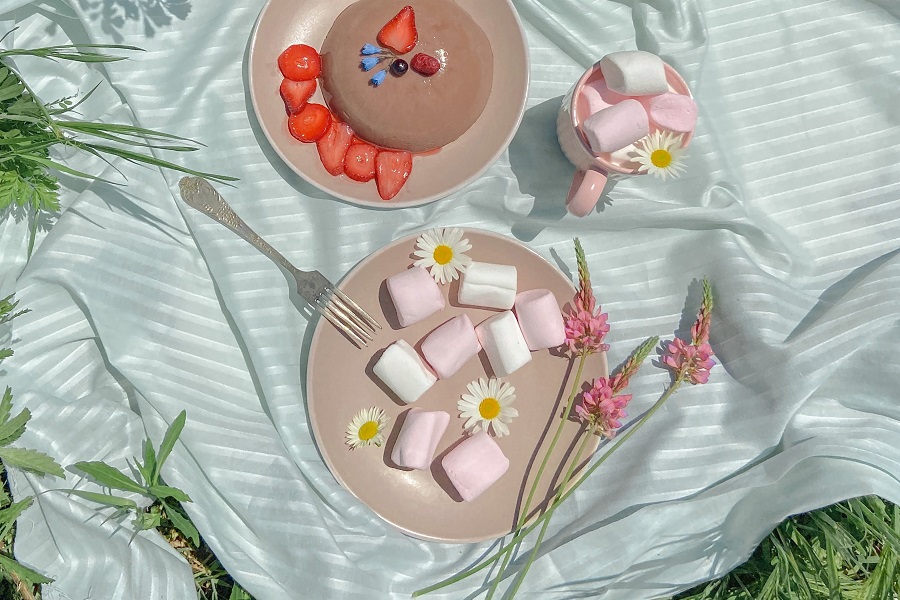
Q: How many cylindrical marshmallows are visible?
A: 12